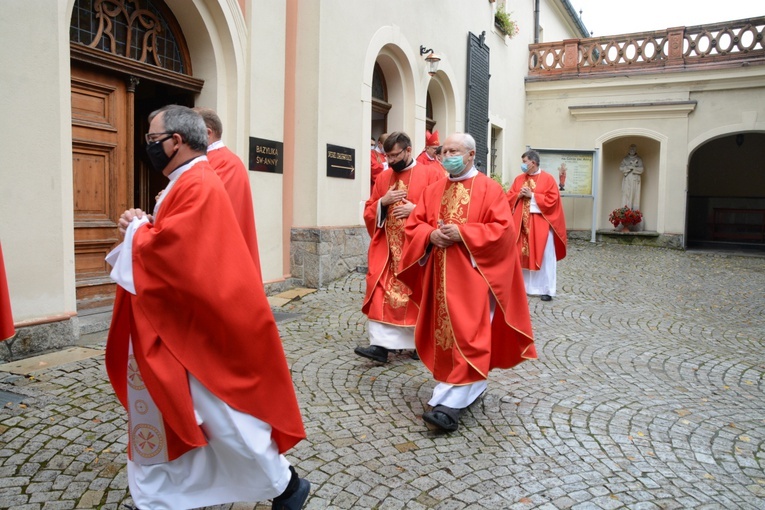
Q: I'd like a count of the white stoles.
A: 1